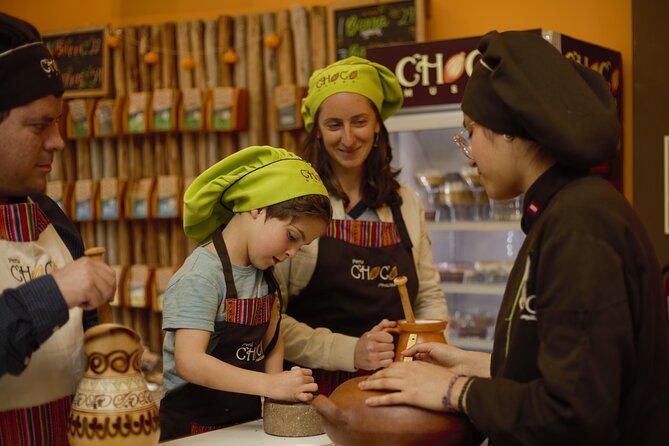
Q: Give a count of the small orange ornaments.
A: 5